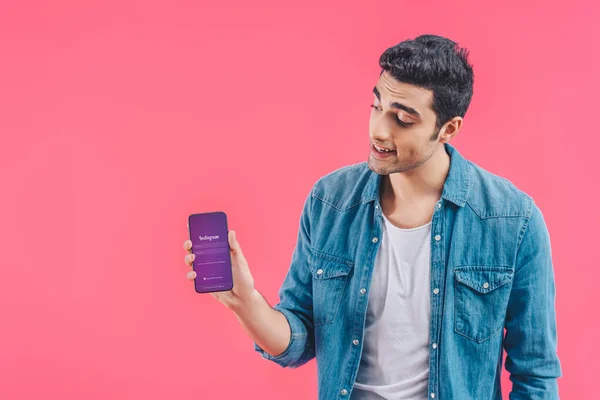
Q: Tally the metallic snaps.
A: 12